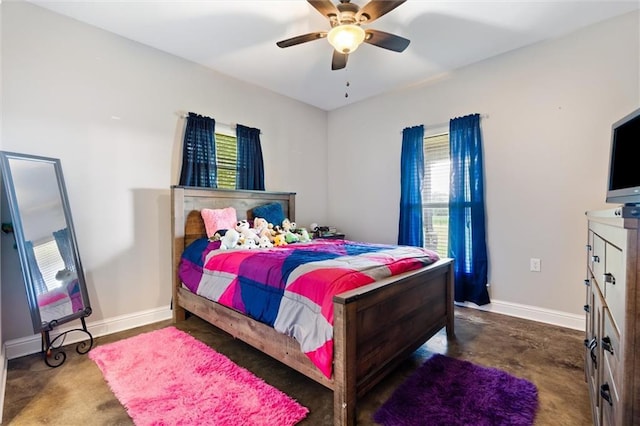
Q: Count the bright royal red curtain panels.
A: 0